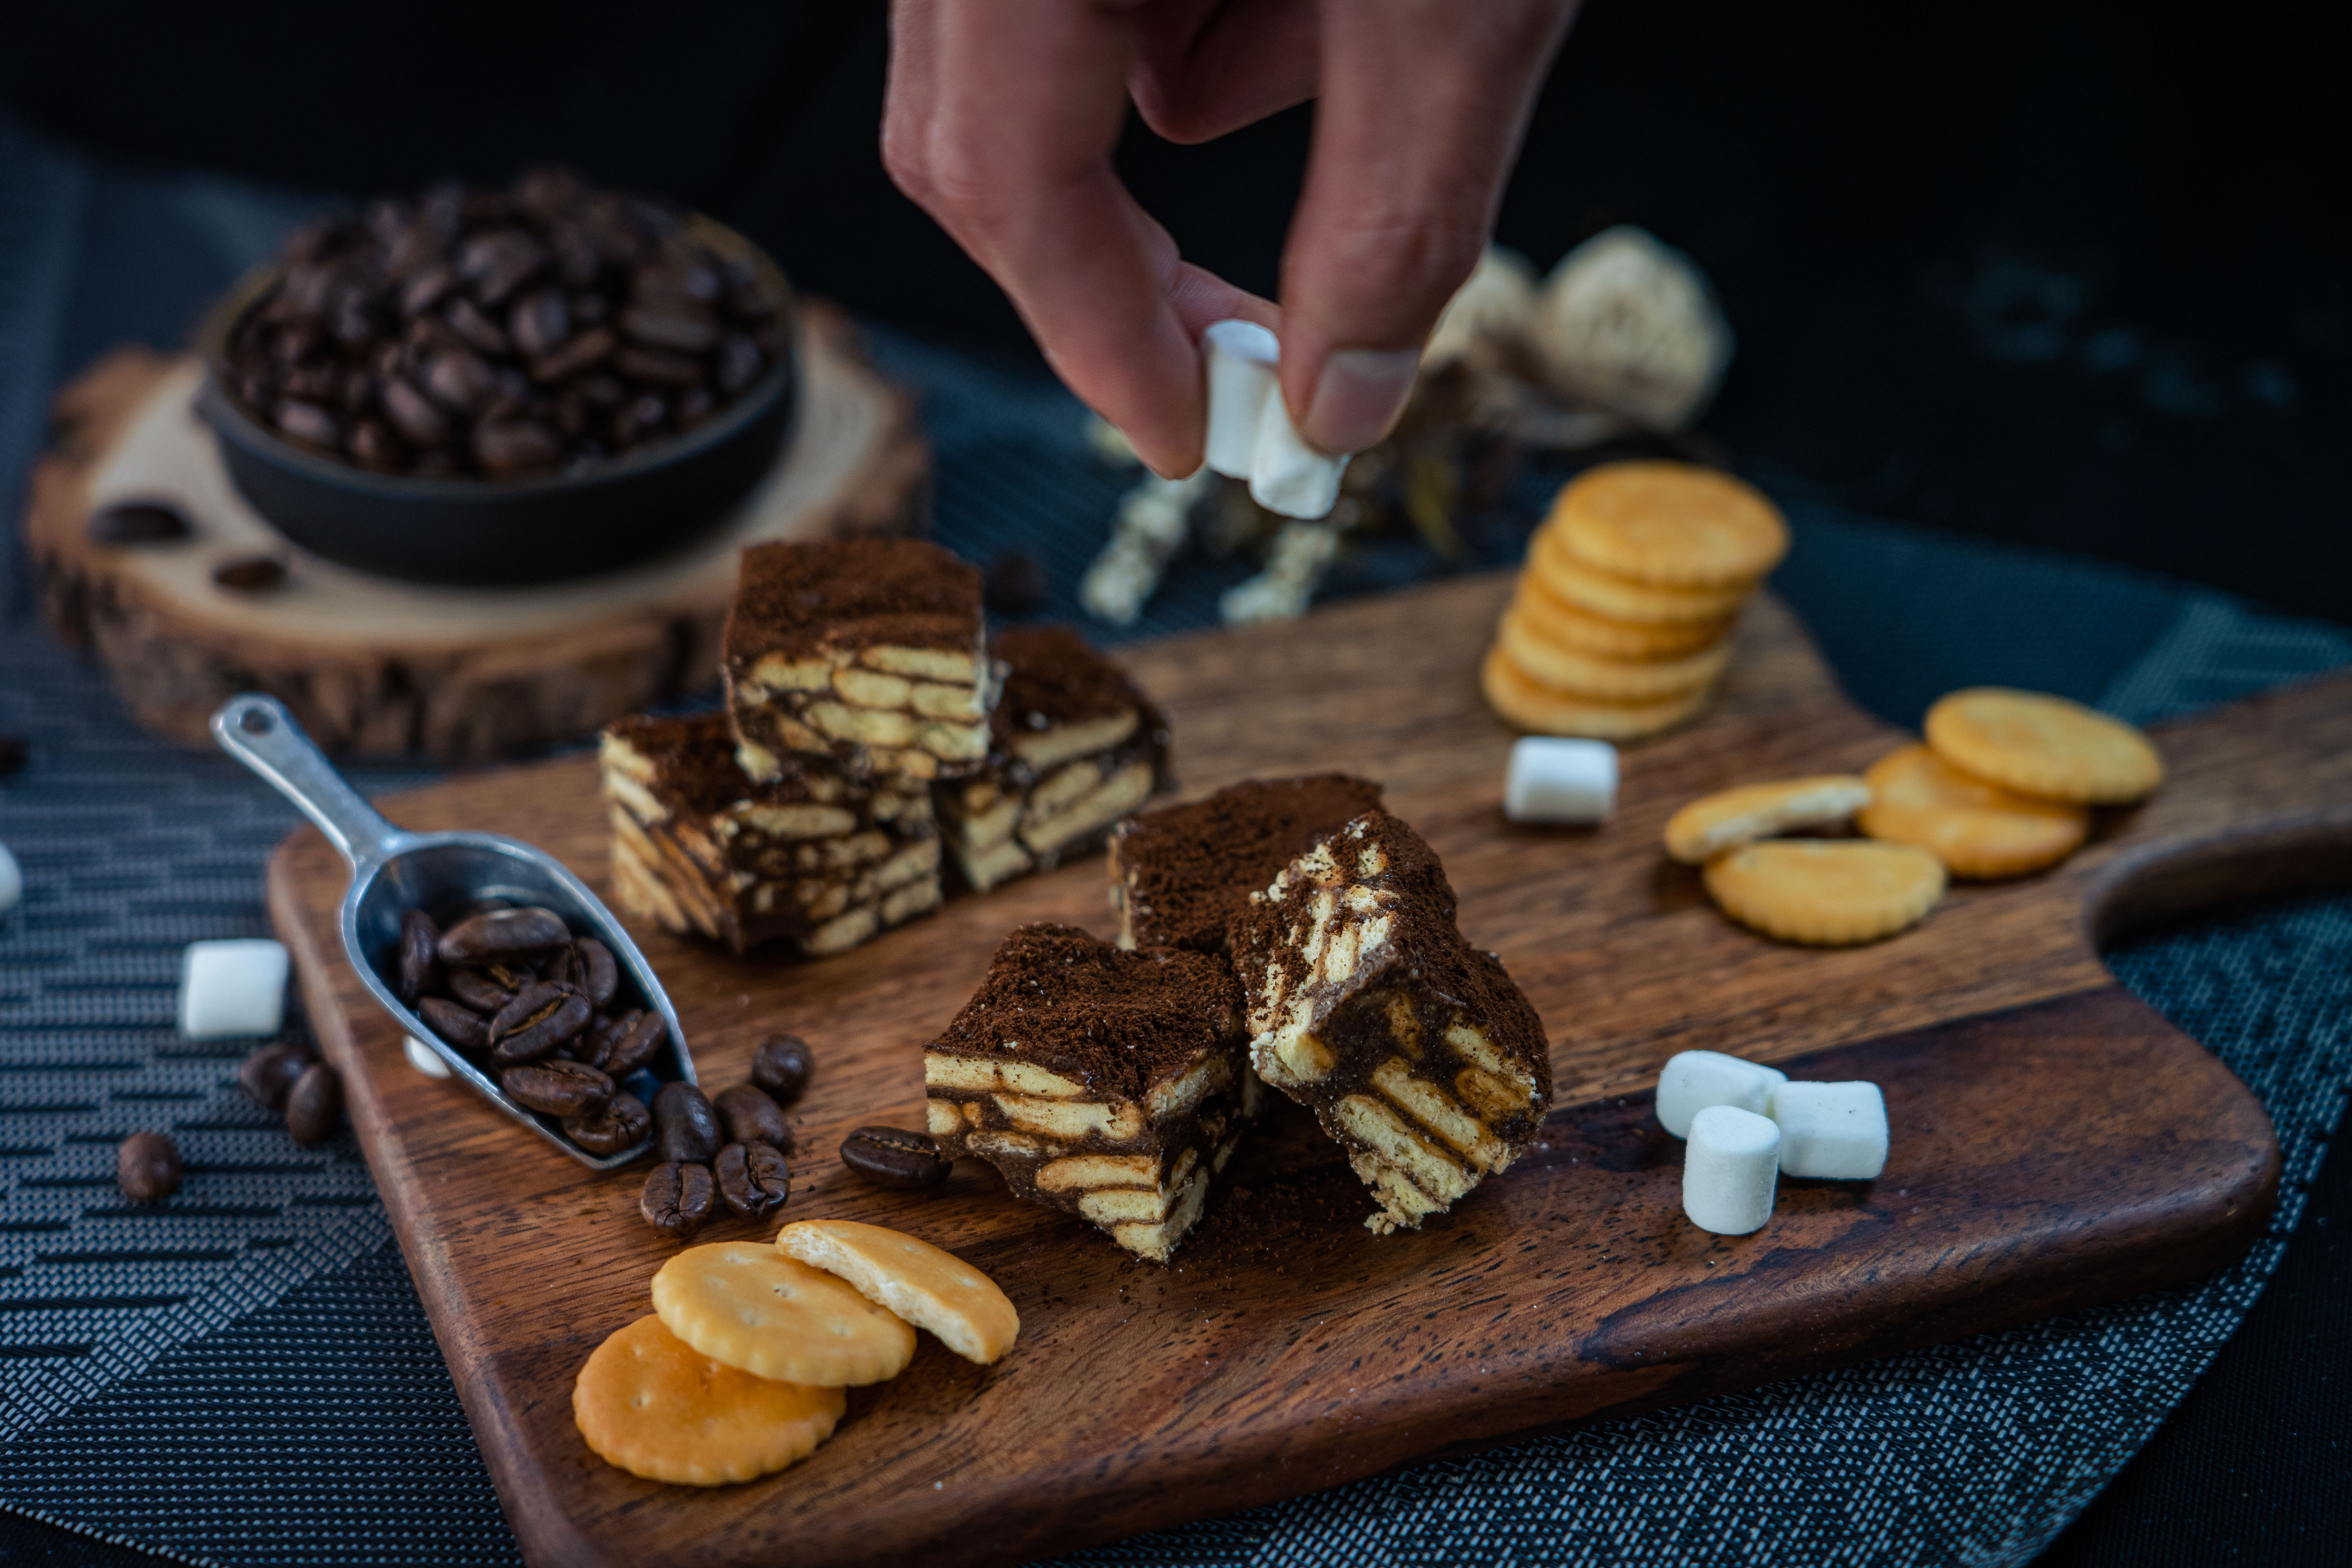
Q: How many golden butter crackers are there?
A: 12